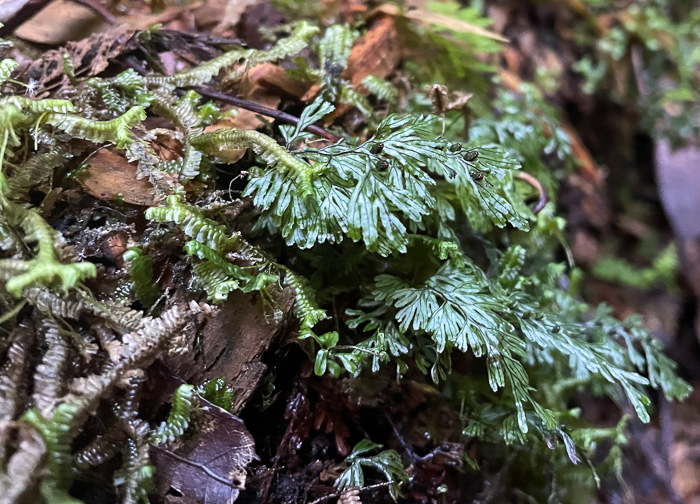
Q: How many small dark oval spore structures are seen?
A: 5